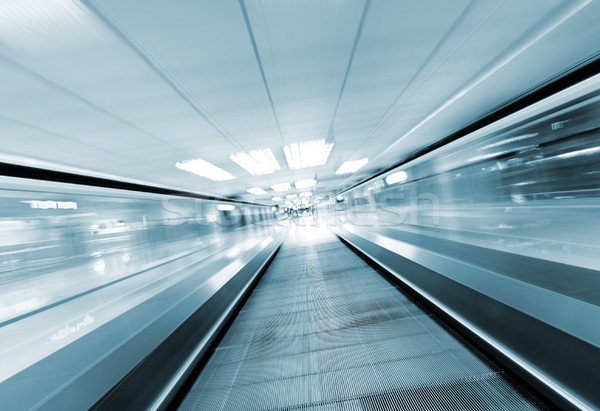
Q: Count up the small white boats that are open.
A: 0